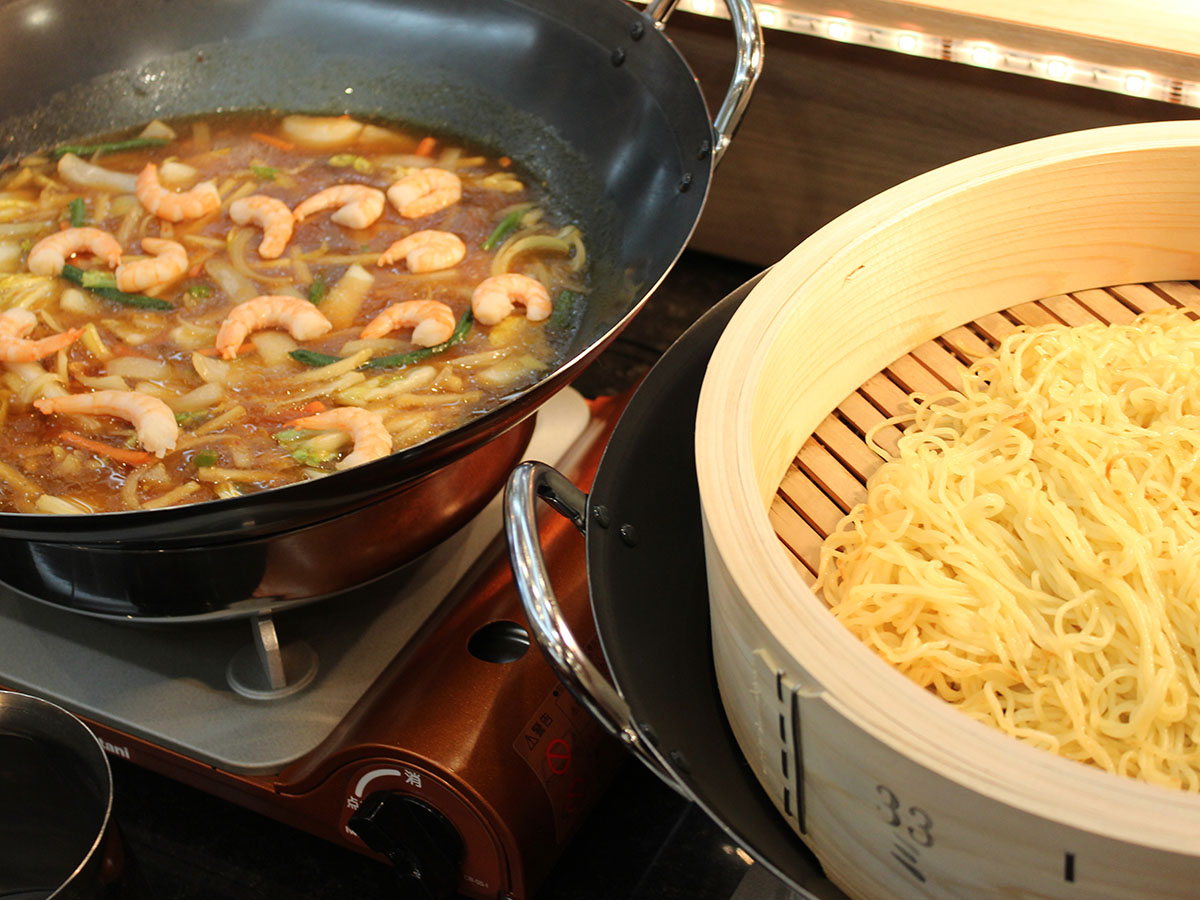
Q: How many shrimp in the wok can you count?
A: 13